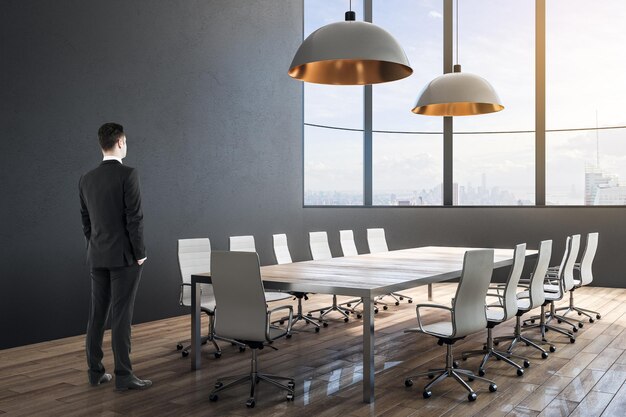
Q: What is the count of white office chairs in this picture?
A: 13